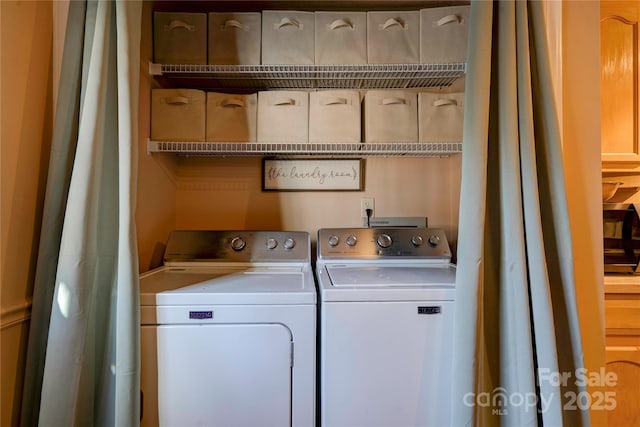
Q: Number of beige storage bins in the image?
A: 12